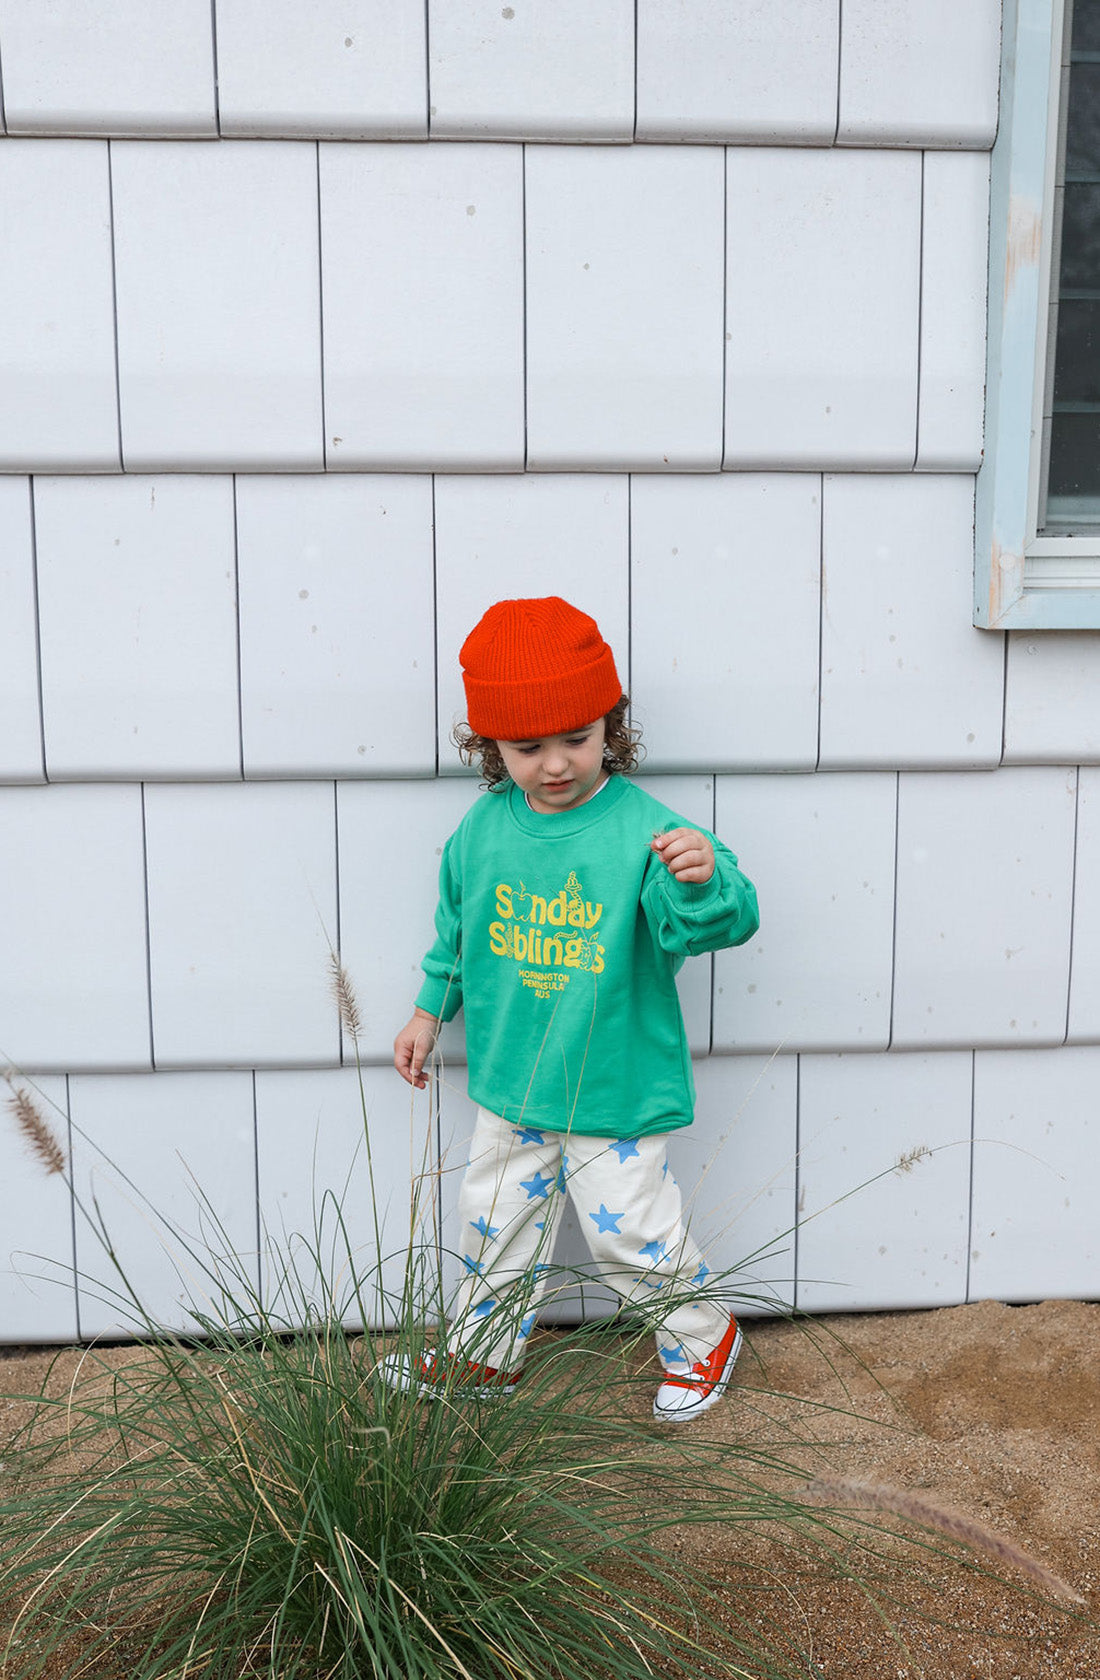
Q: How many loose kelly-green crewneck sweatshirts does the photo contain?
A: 1